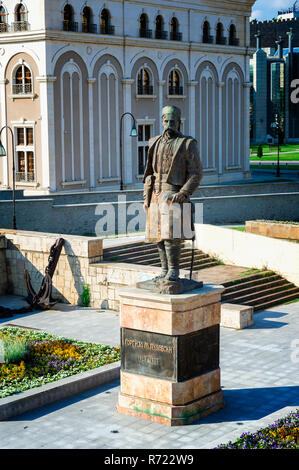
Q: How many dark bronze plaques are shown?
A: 2